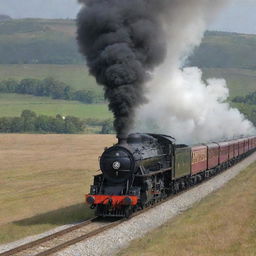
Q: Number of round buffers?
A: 2